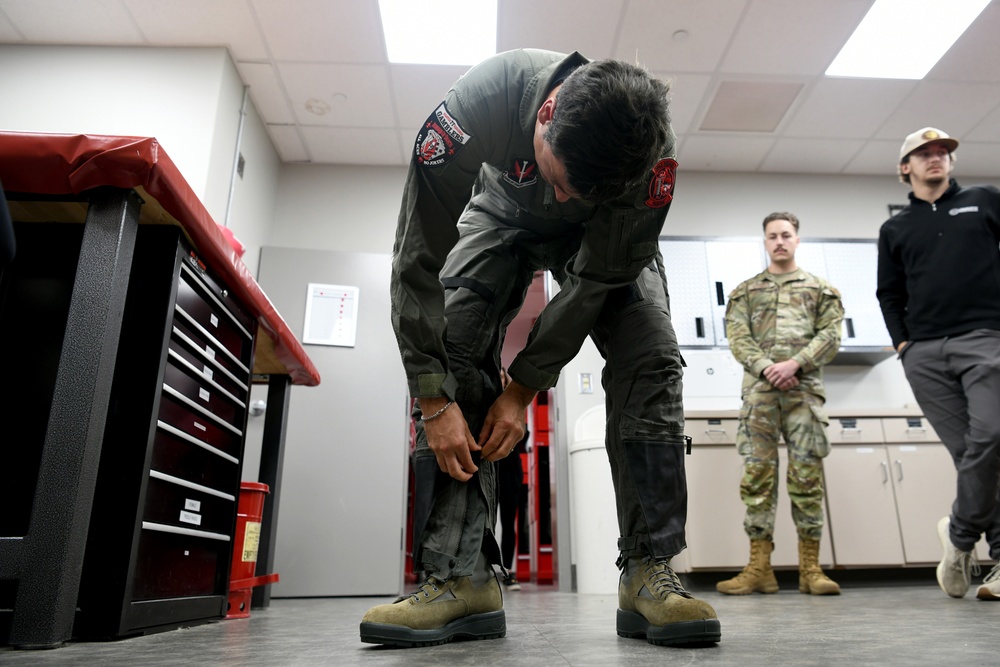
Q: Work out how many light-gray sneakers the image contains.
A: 2